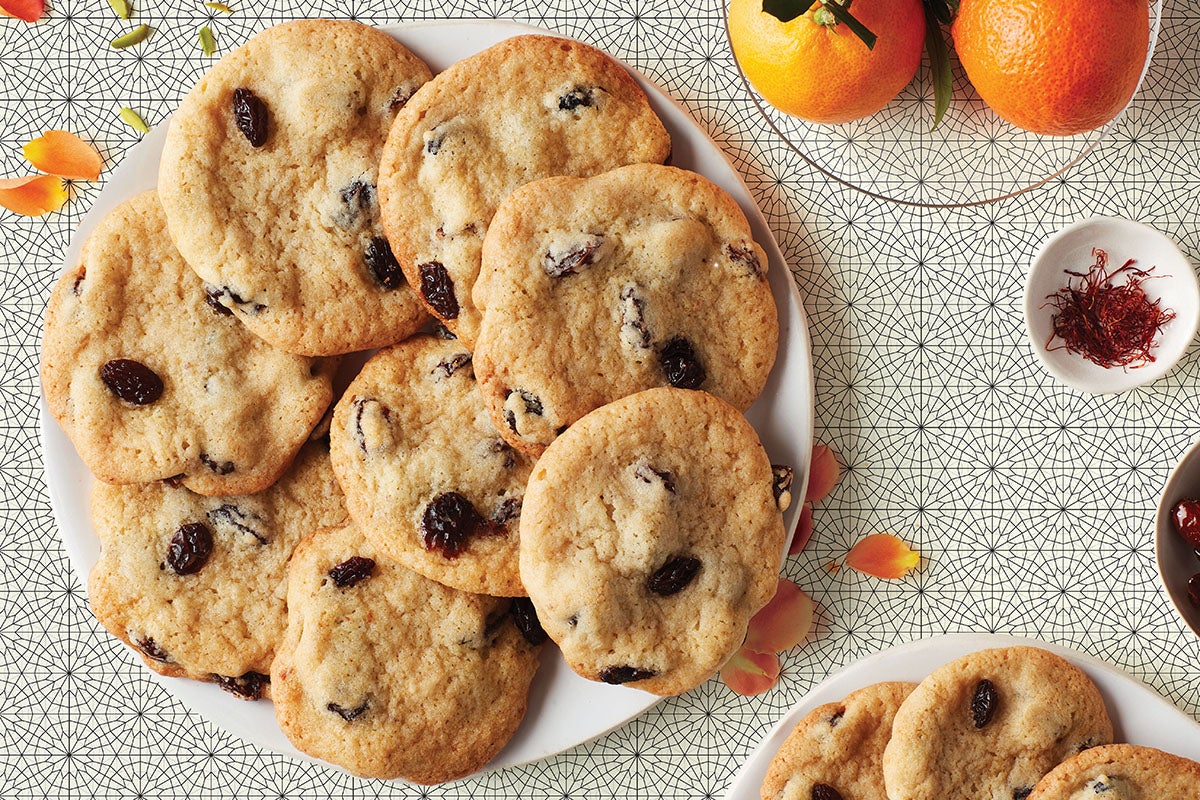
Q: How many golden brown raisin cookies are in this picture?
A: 11